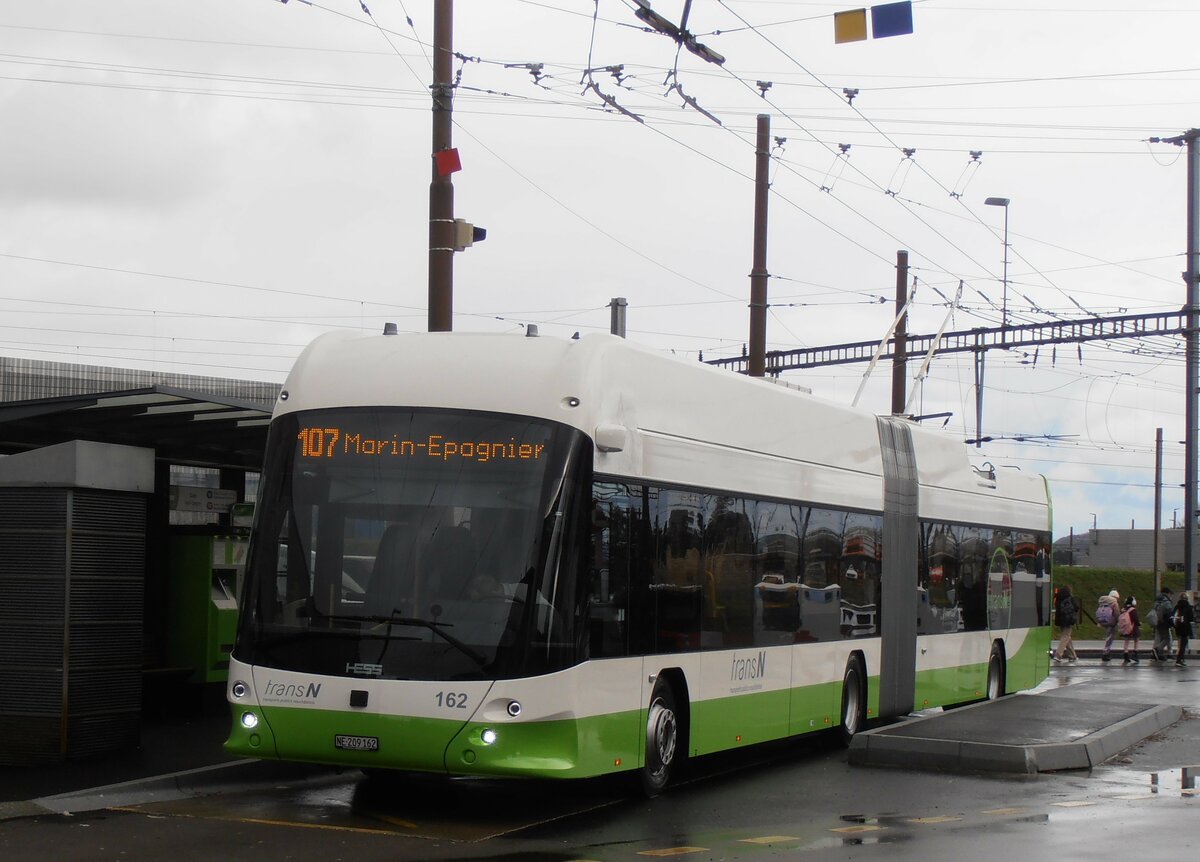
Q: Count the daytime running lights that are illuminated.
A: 2